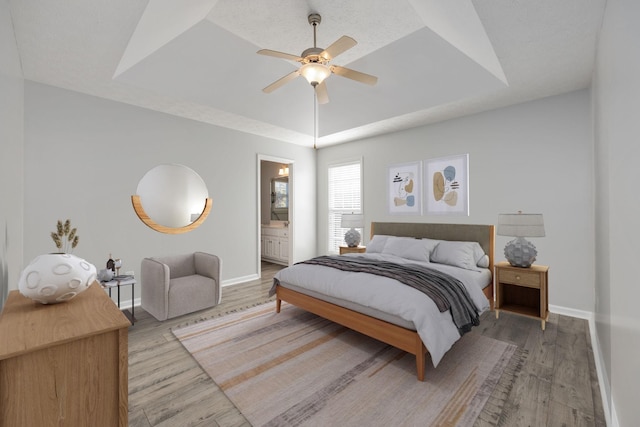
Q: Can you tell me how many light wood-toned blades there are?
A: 5